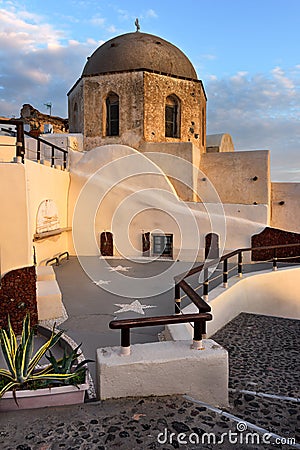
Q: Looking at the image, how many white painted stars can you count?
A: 3